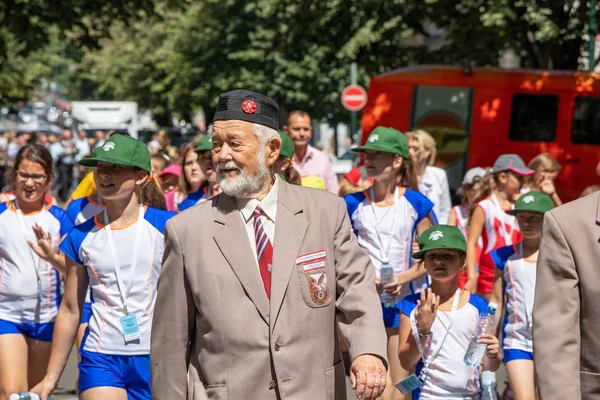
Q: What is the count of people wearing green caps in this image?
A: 6